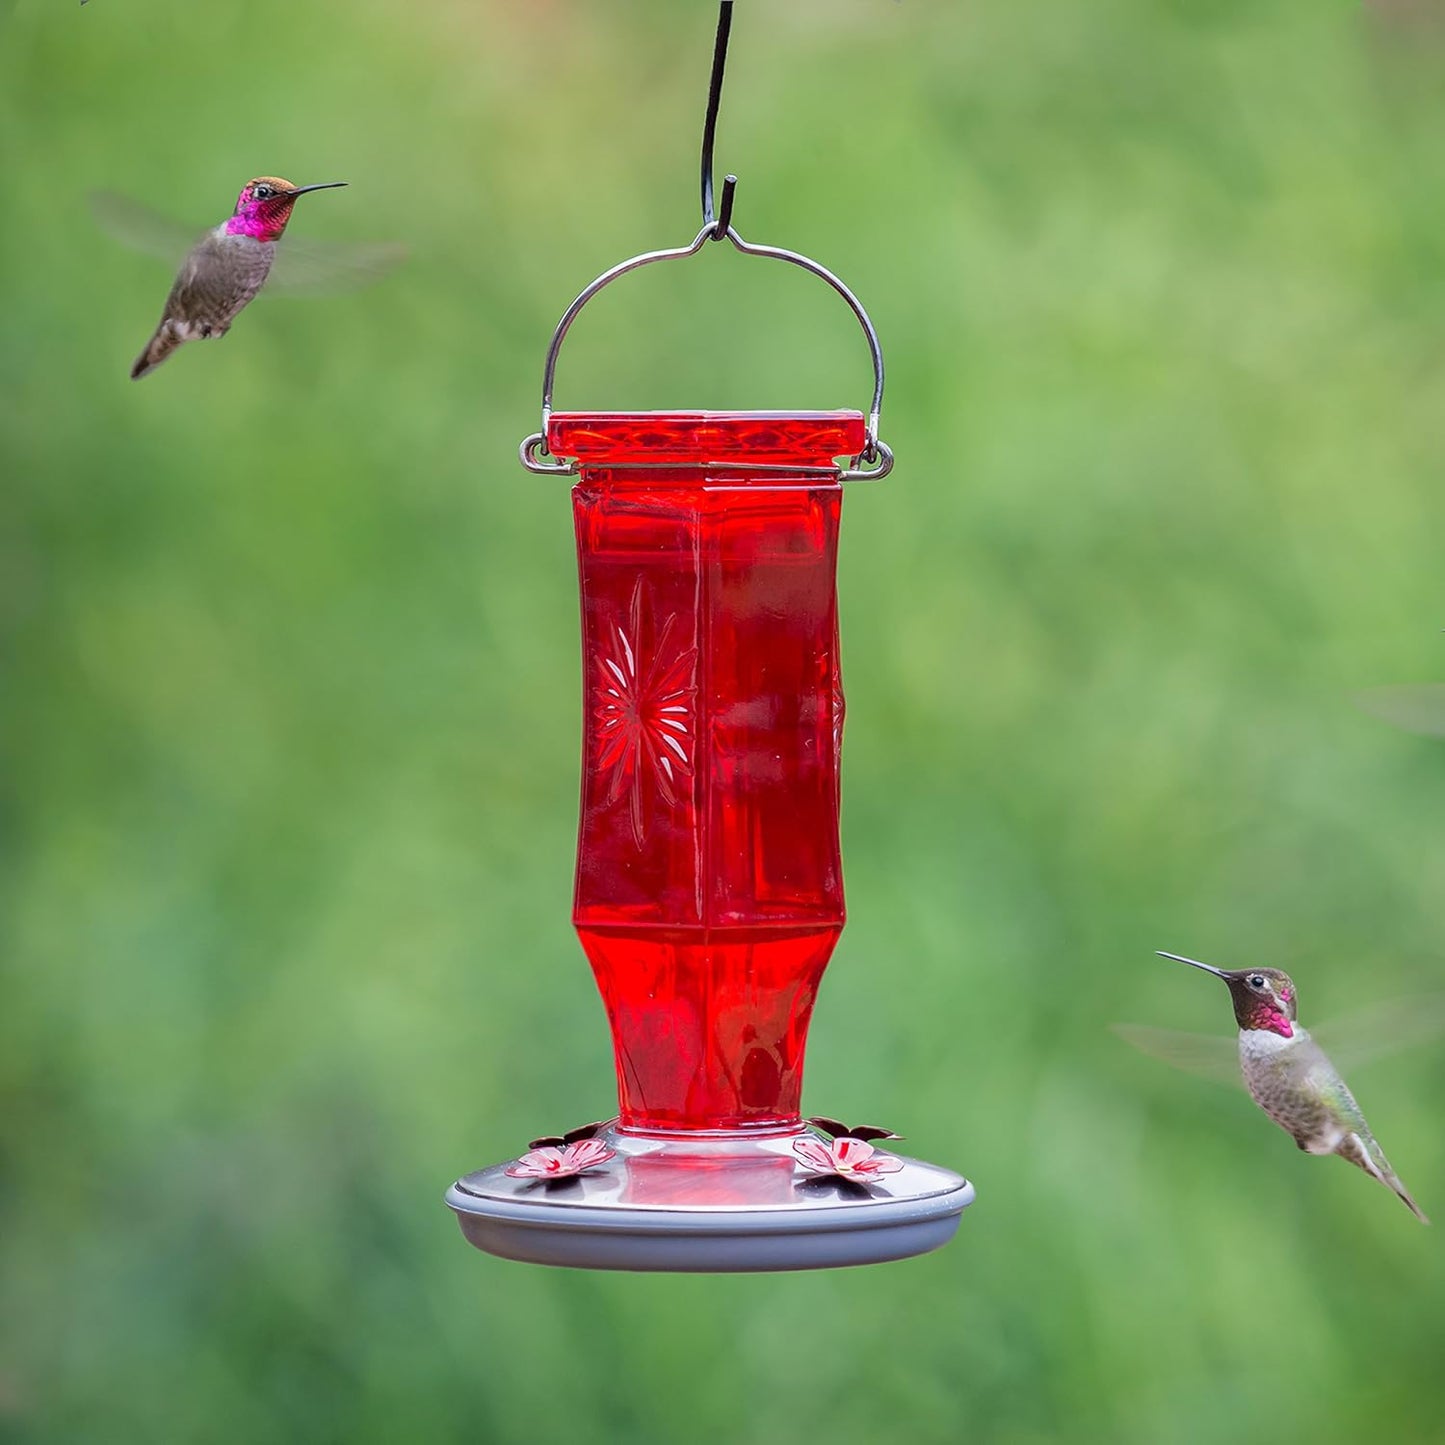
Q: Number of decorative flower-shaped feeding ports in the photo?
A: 4